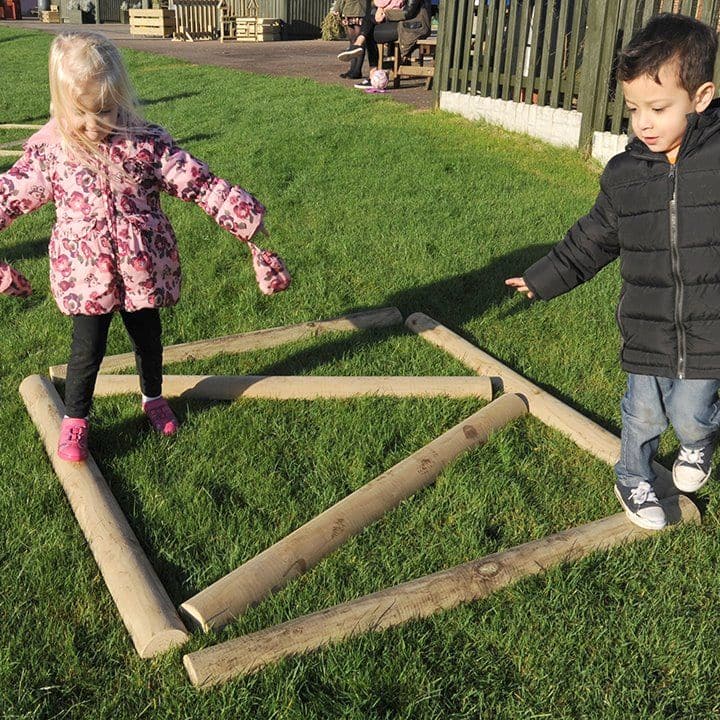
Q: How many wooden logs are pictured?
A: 6